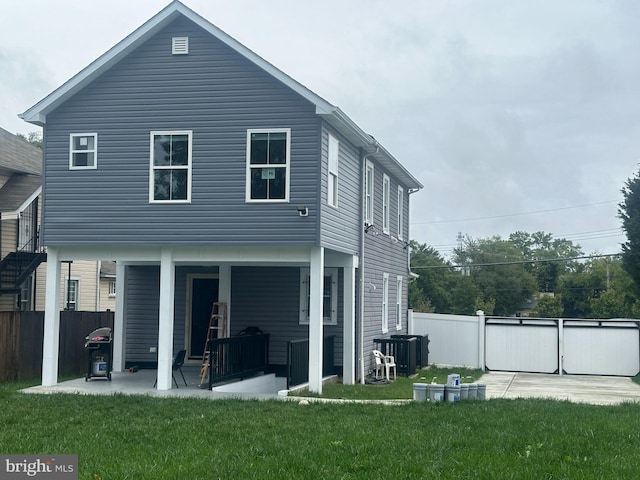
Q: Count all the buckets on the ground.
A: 6